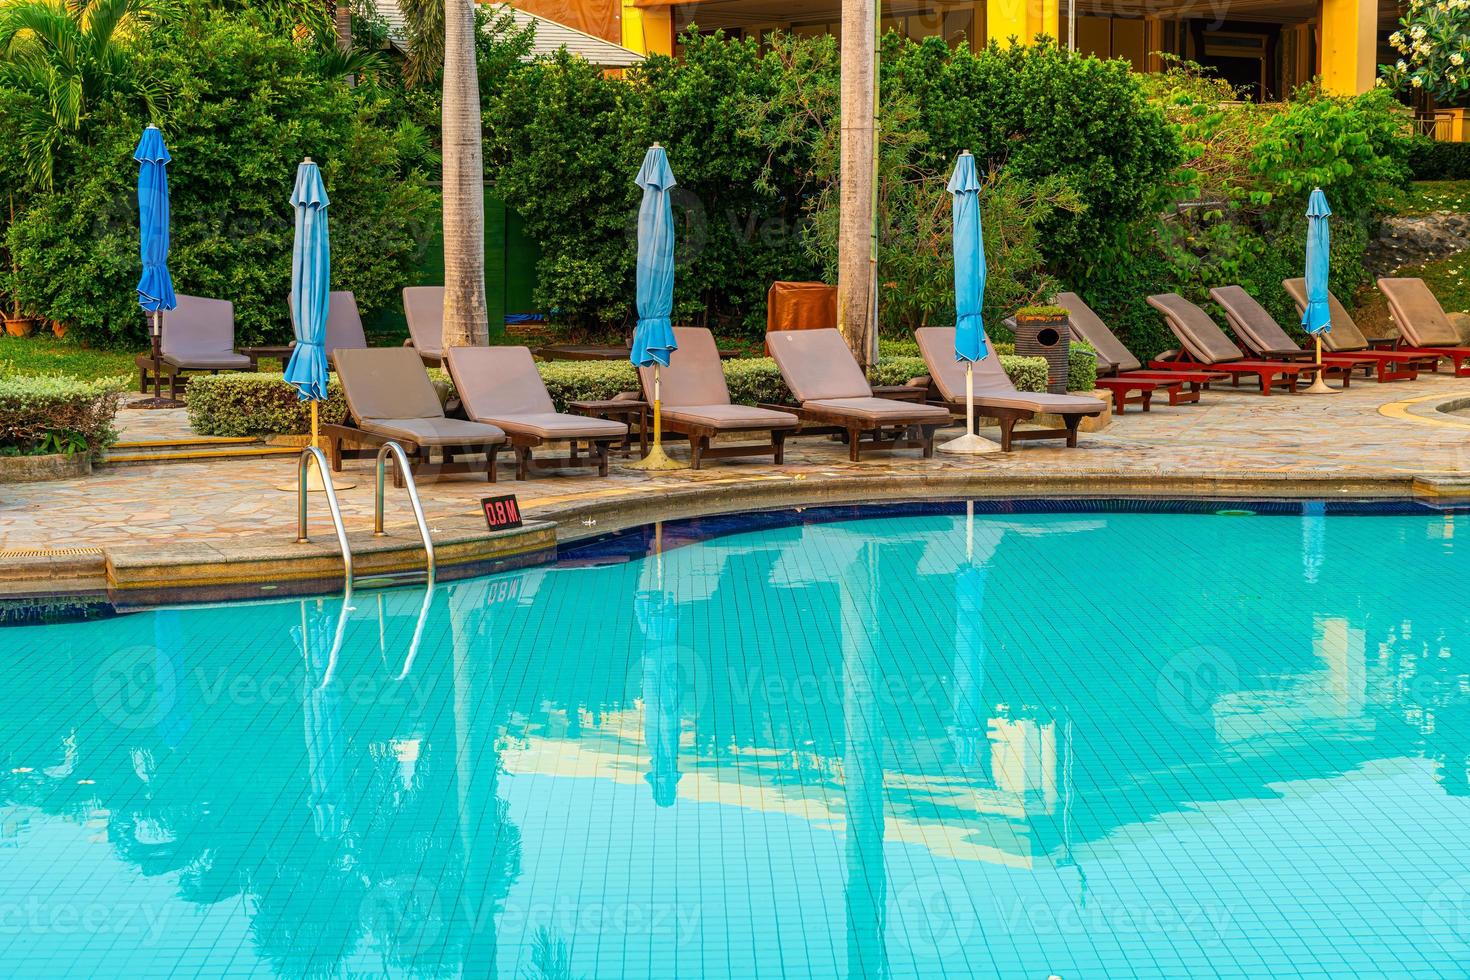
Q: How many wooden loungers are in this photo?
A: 14